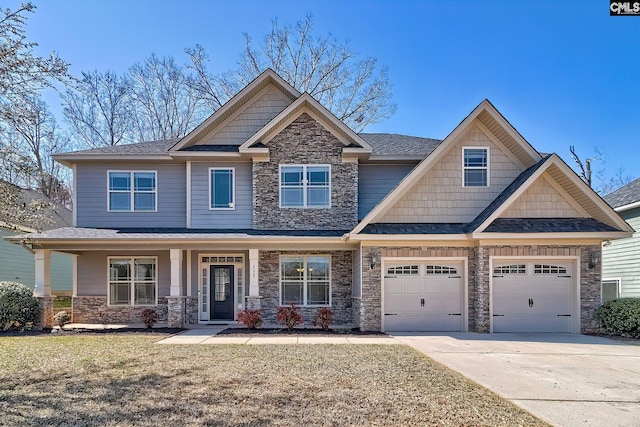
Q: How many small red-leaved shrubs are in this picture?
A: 4